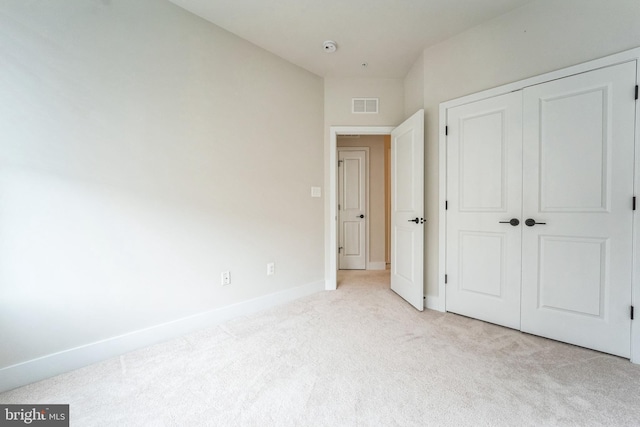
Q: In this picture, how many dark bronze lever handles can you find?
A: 4